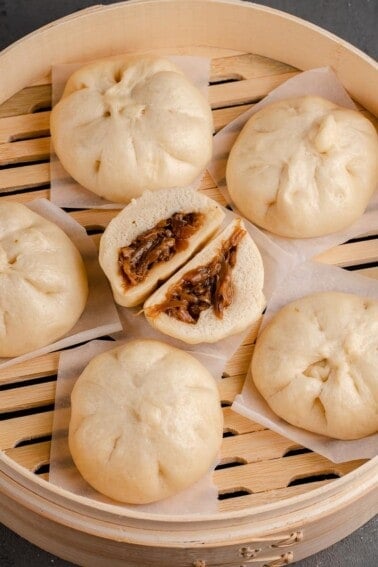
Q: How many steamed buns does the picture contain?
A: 6